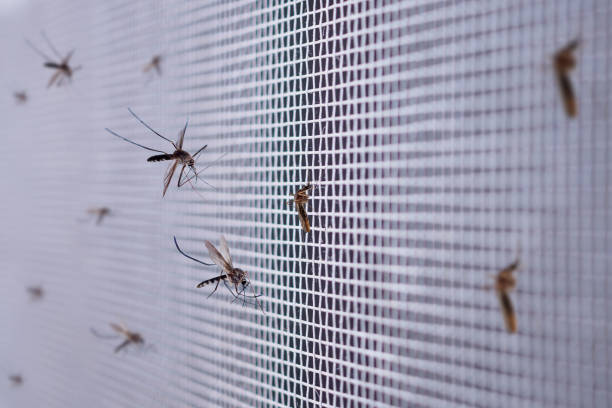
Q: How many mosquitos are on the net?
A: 12